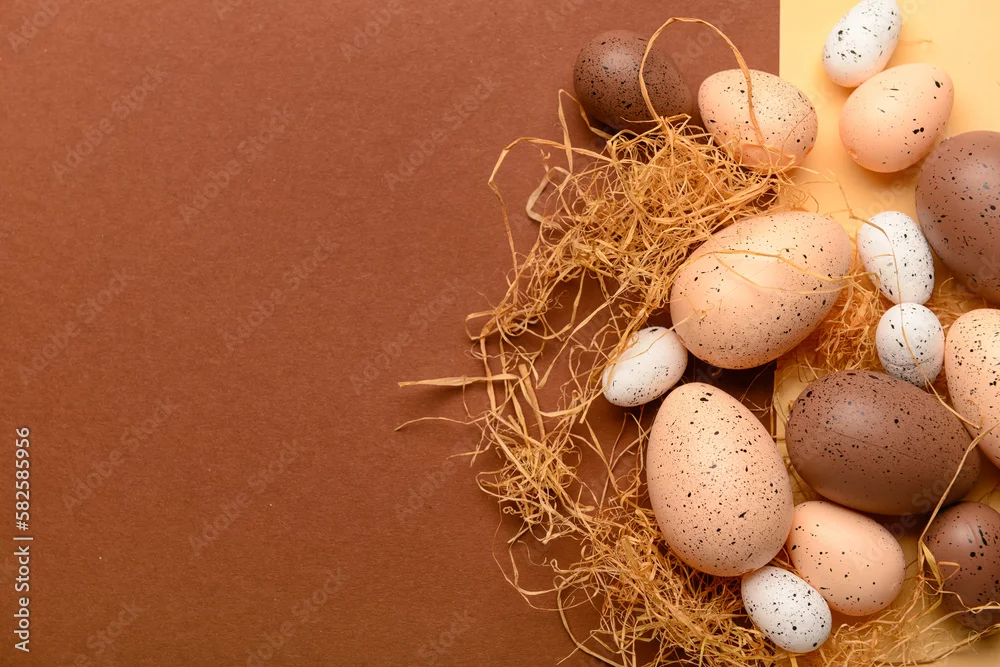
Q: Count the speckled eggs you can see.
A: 15